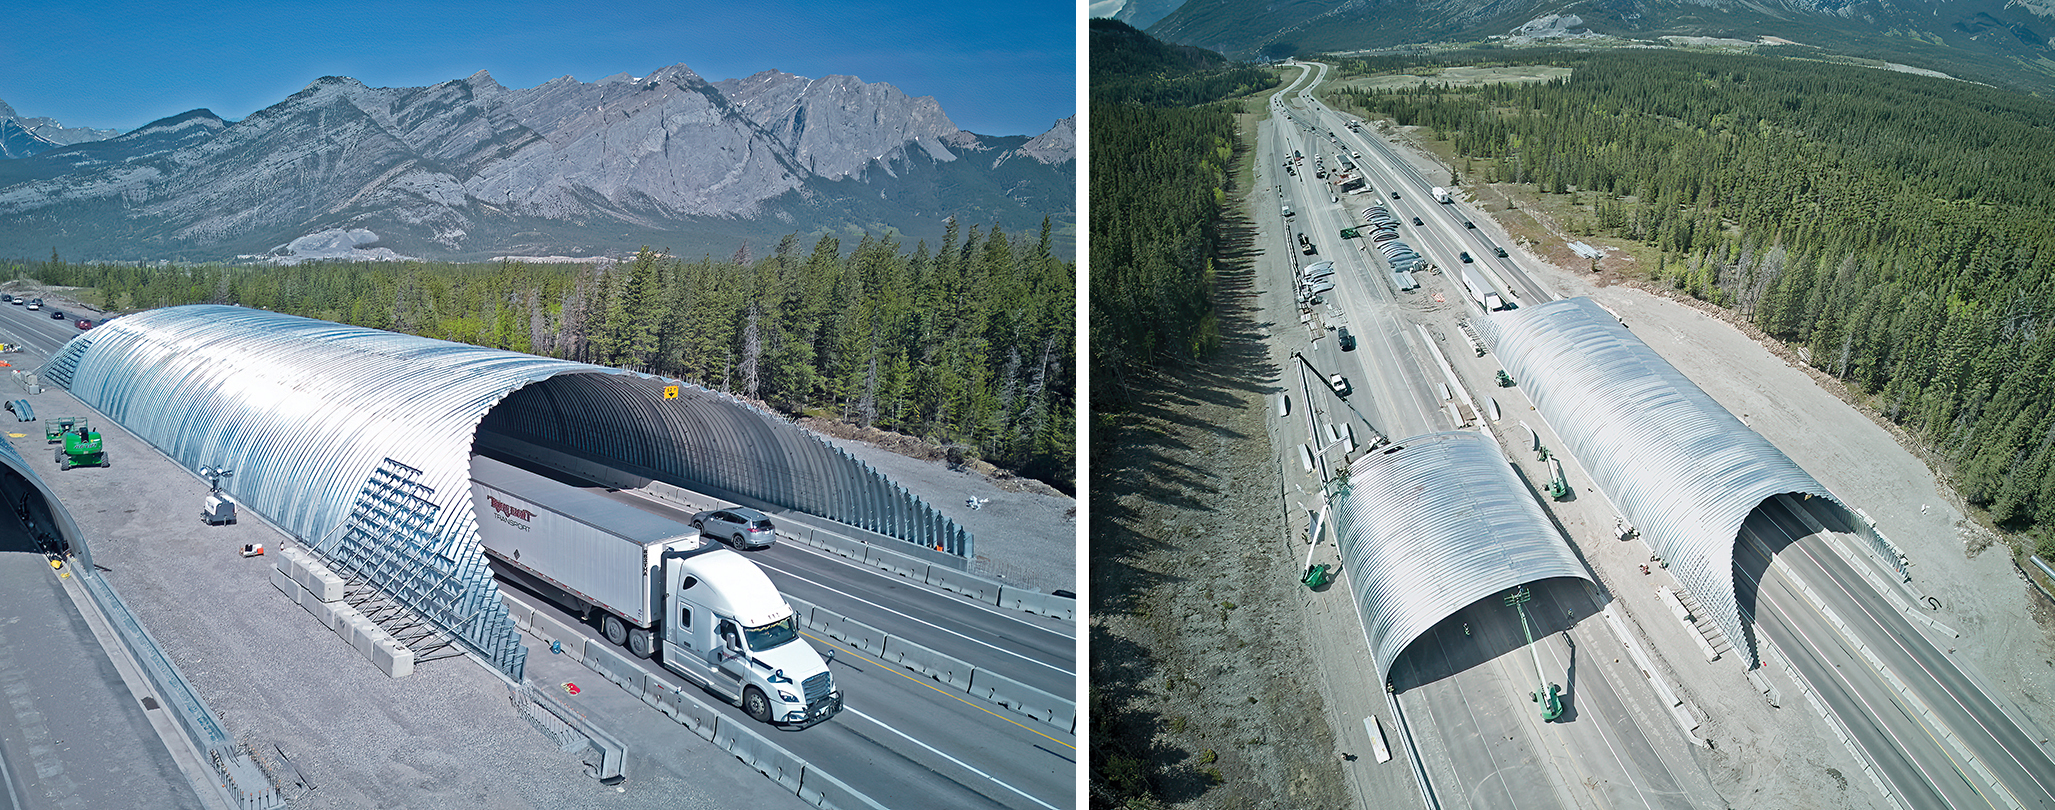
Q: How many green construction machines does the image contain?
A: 6